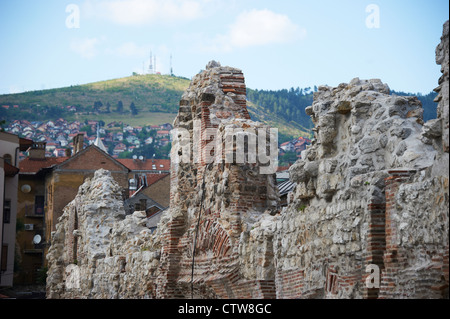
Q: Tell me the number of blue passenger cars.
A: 0